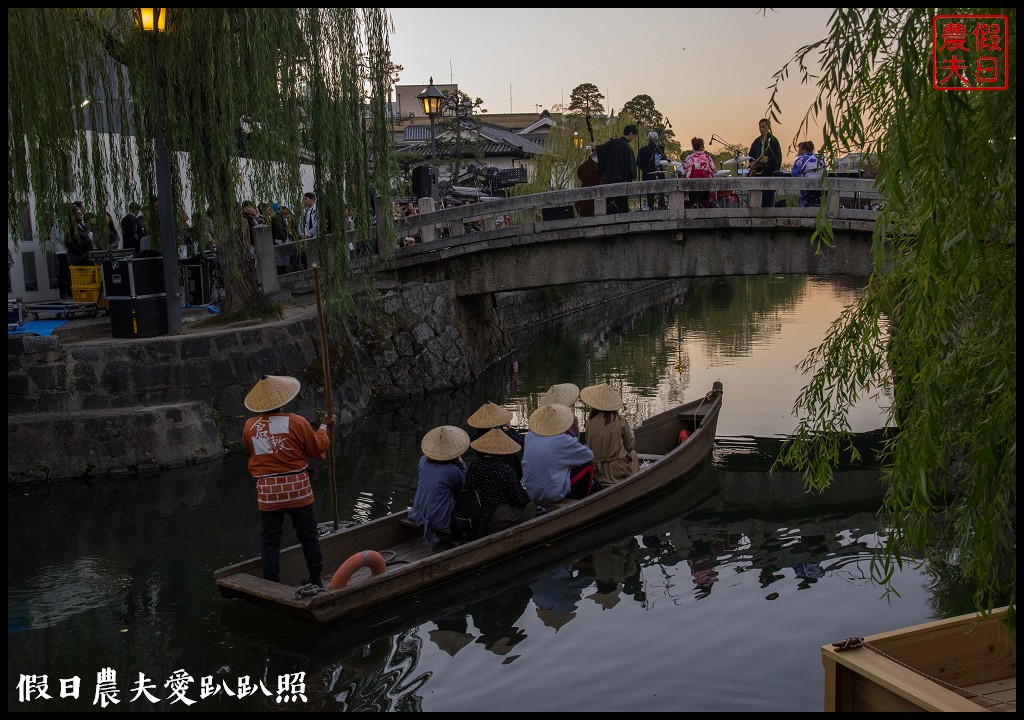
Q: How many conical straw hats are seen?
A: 7